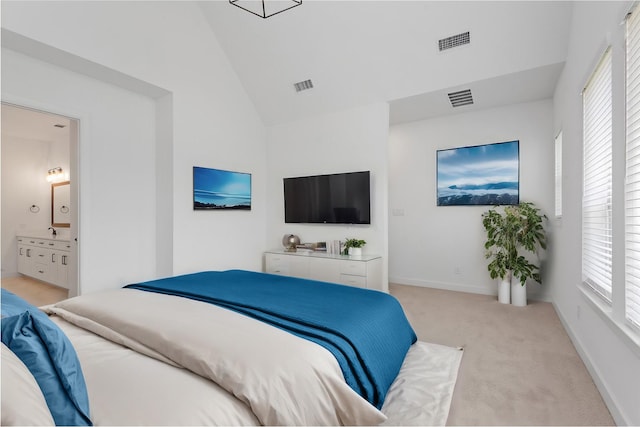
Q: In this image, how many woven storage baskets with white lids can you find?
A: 0